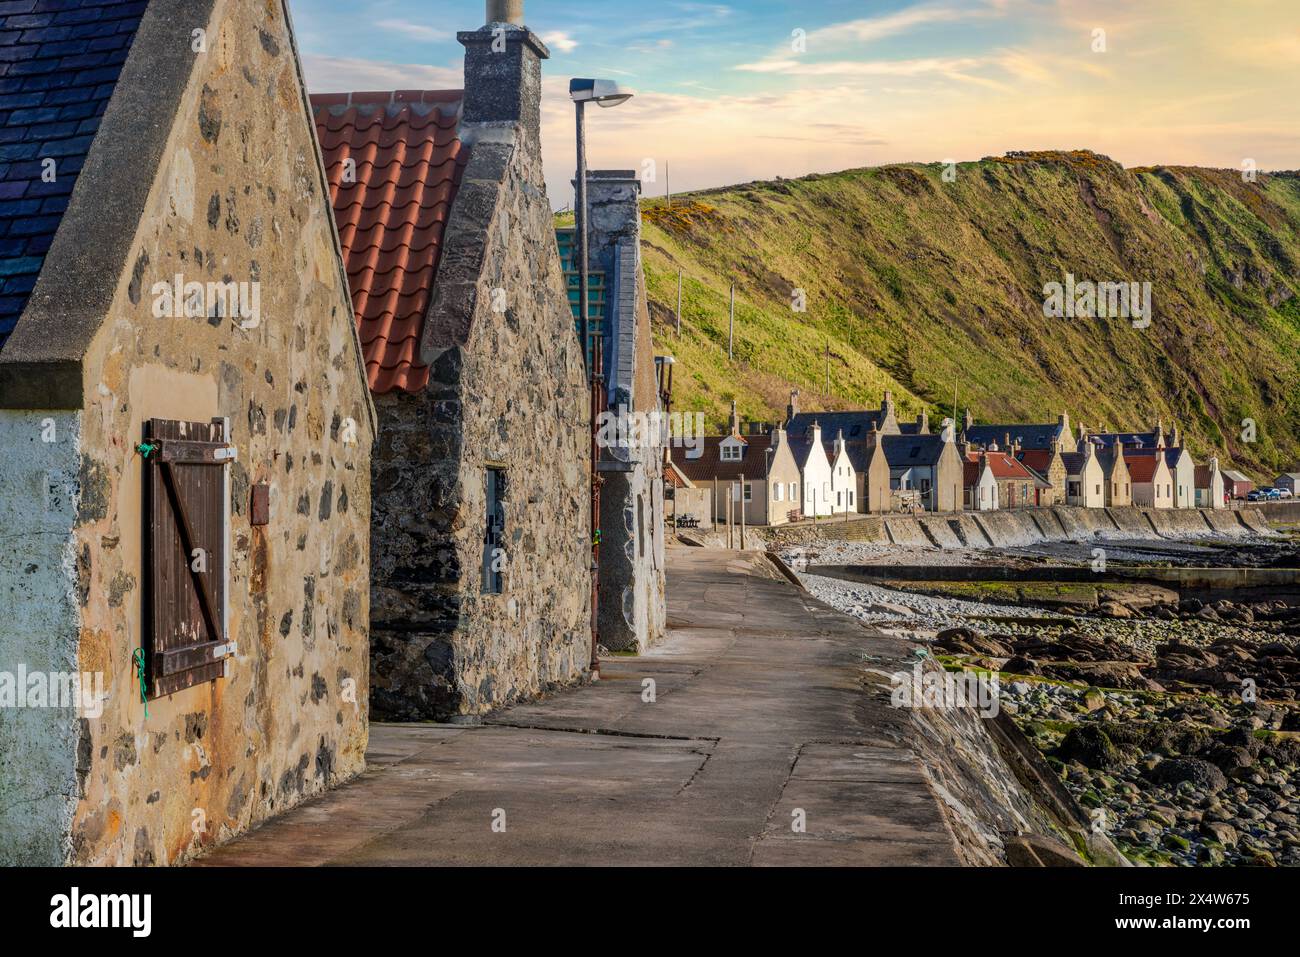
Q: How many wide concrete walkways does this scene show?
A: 1